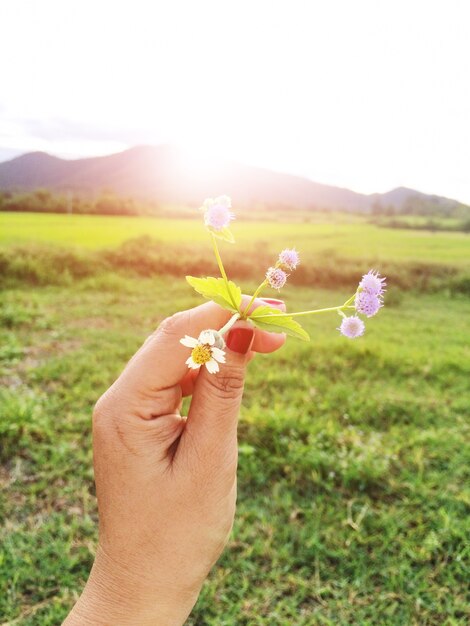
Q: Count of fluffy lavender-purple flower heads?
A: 6